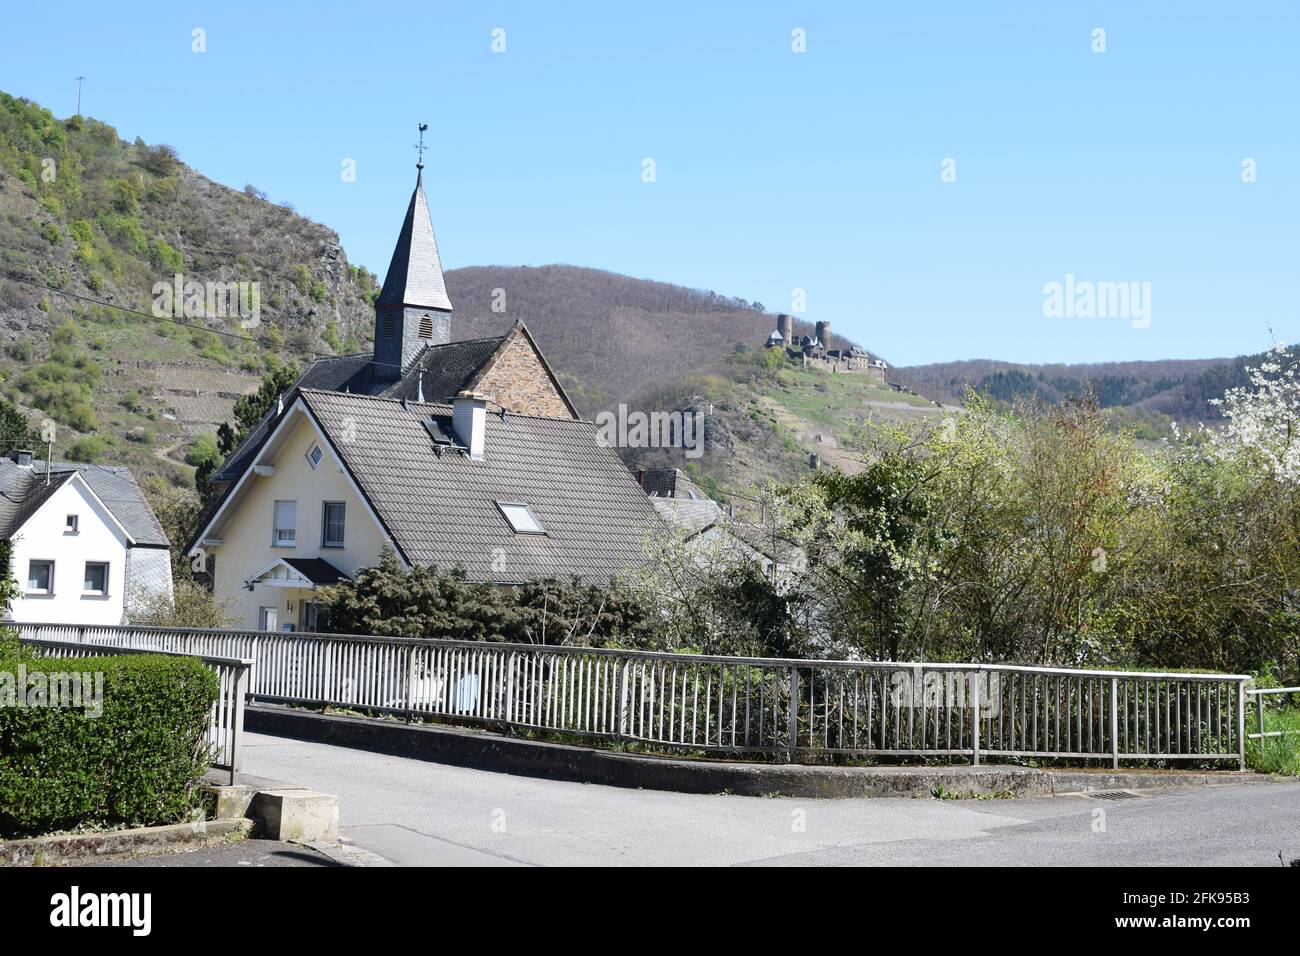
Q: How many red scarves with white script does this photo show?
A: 0